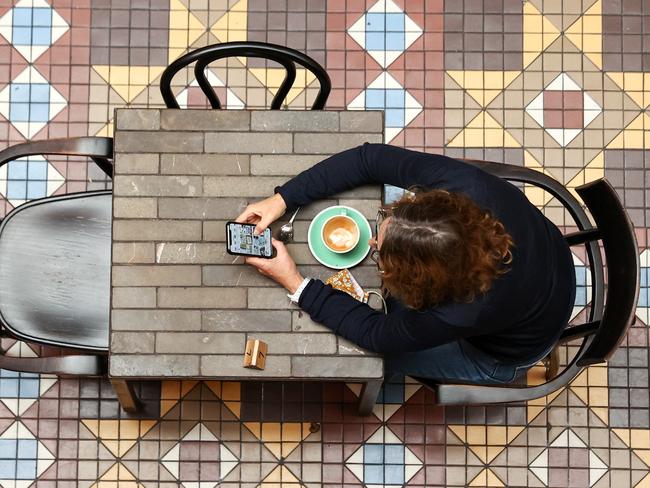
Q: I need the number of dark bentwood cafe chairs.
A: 3